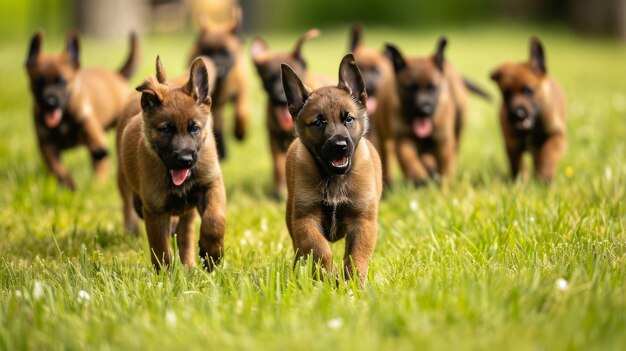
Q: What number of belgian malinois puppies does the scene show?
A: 8